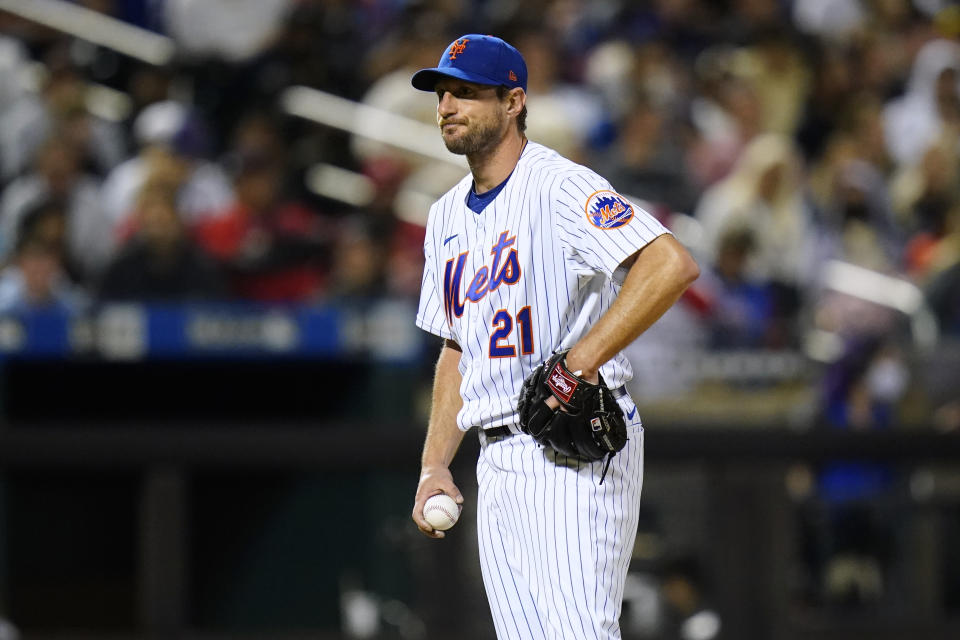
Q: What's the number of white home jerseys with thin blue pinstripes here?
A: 1